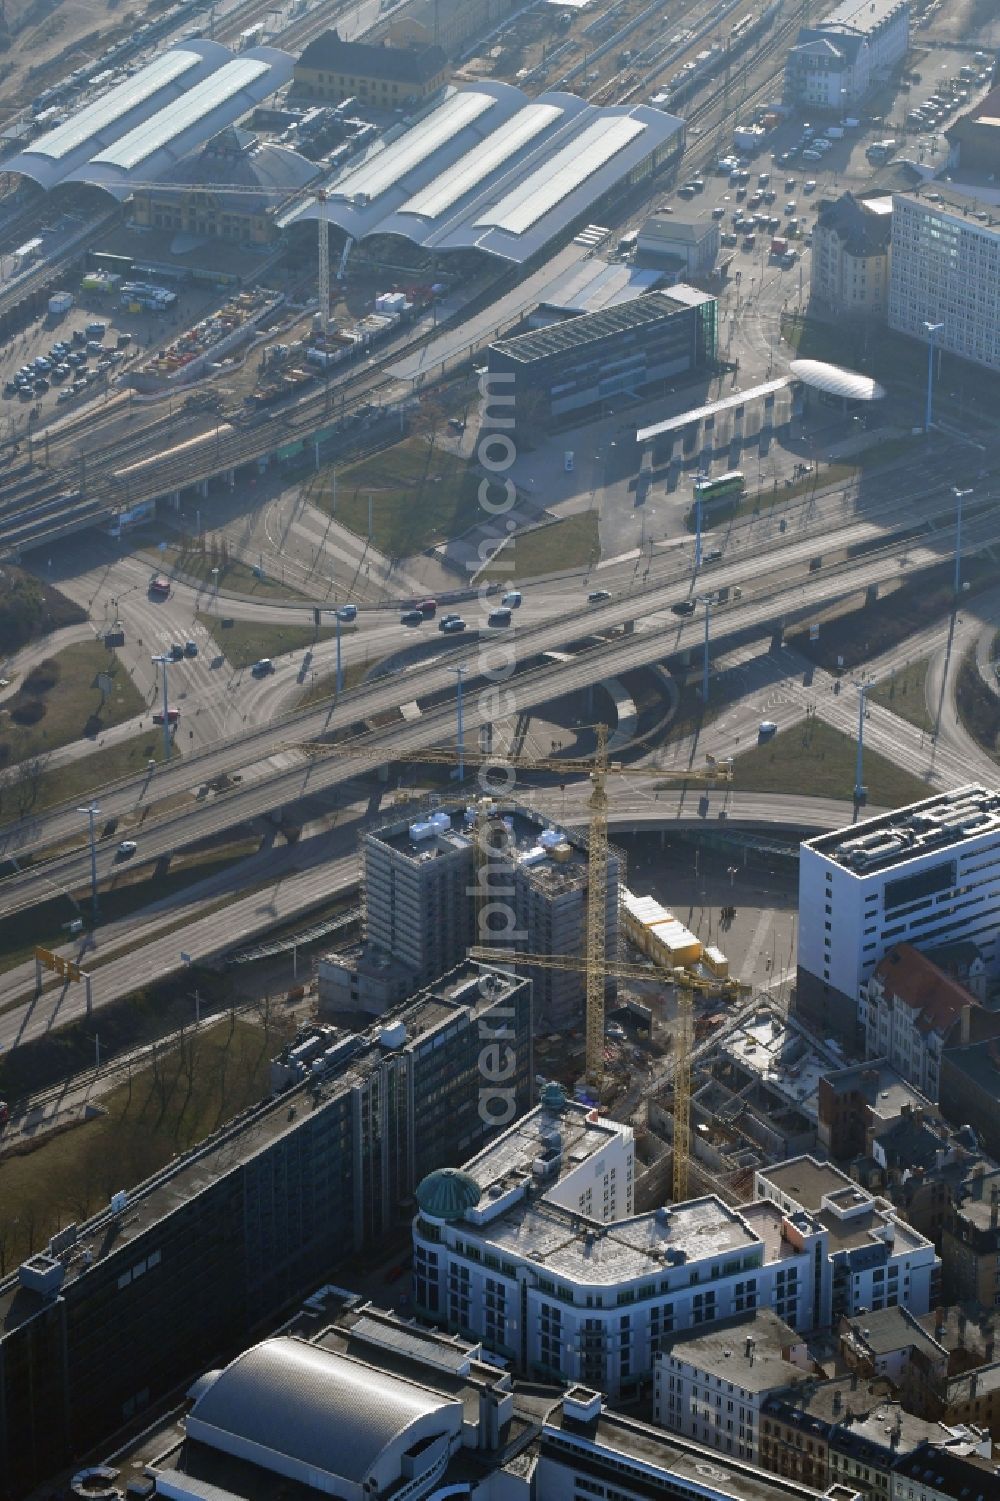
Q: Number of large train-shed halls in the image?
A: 2